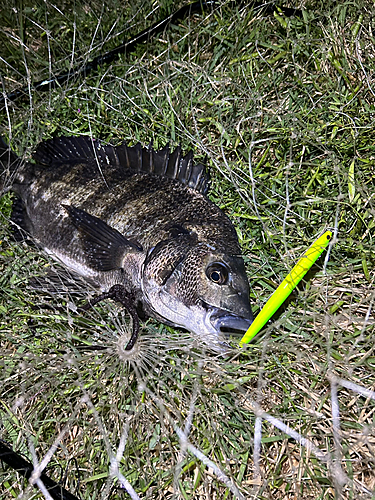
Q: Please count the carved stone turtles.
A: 0